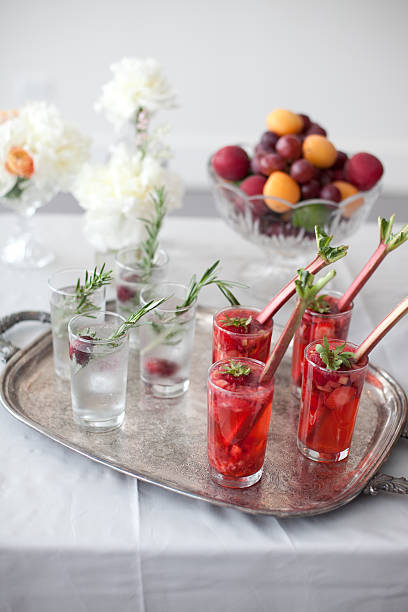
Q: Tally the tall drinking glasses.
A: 8